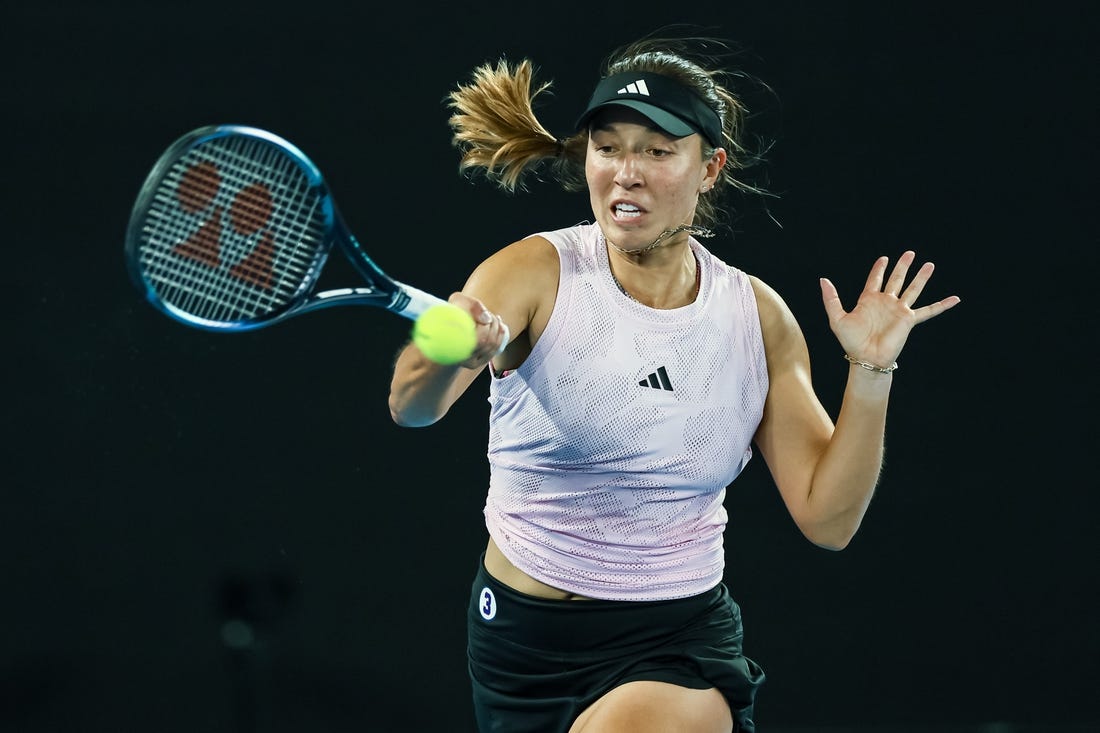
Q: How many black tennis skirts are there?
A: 1